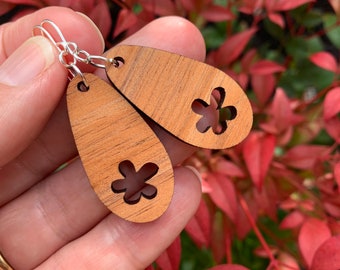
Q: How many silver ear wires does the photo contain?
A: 2